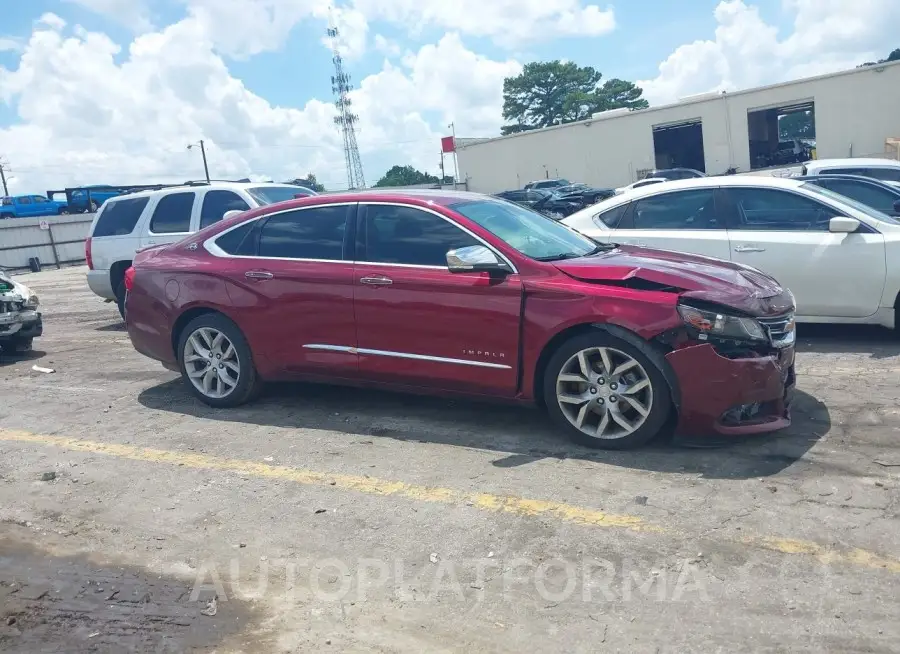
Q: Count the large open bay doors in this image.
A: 2